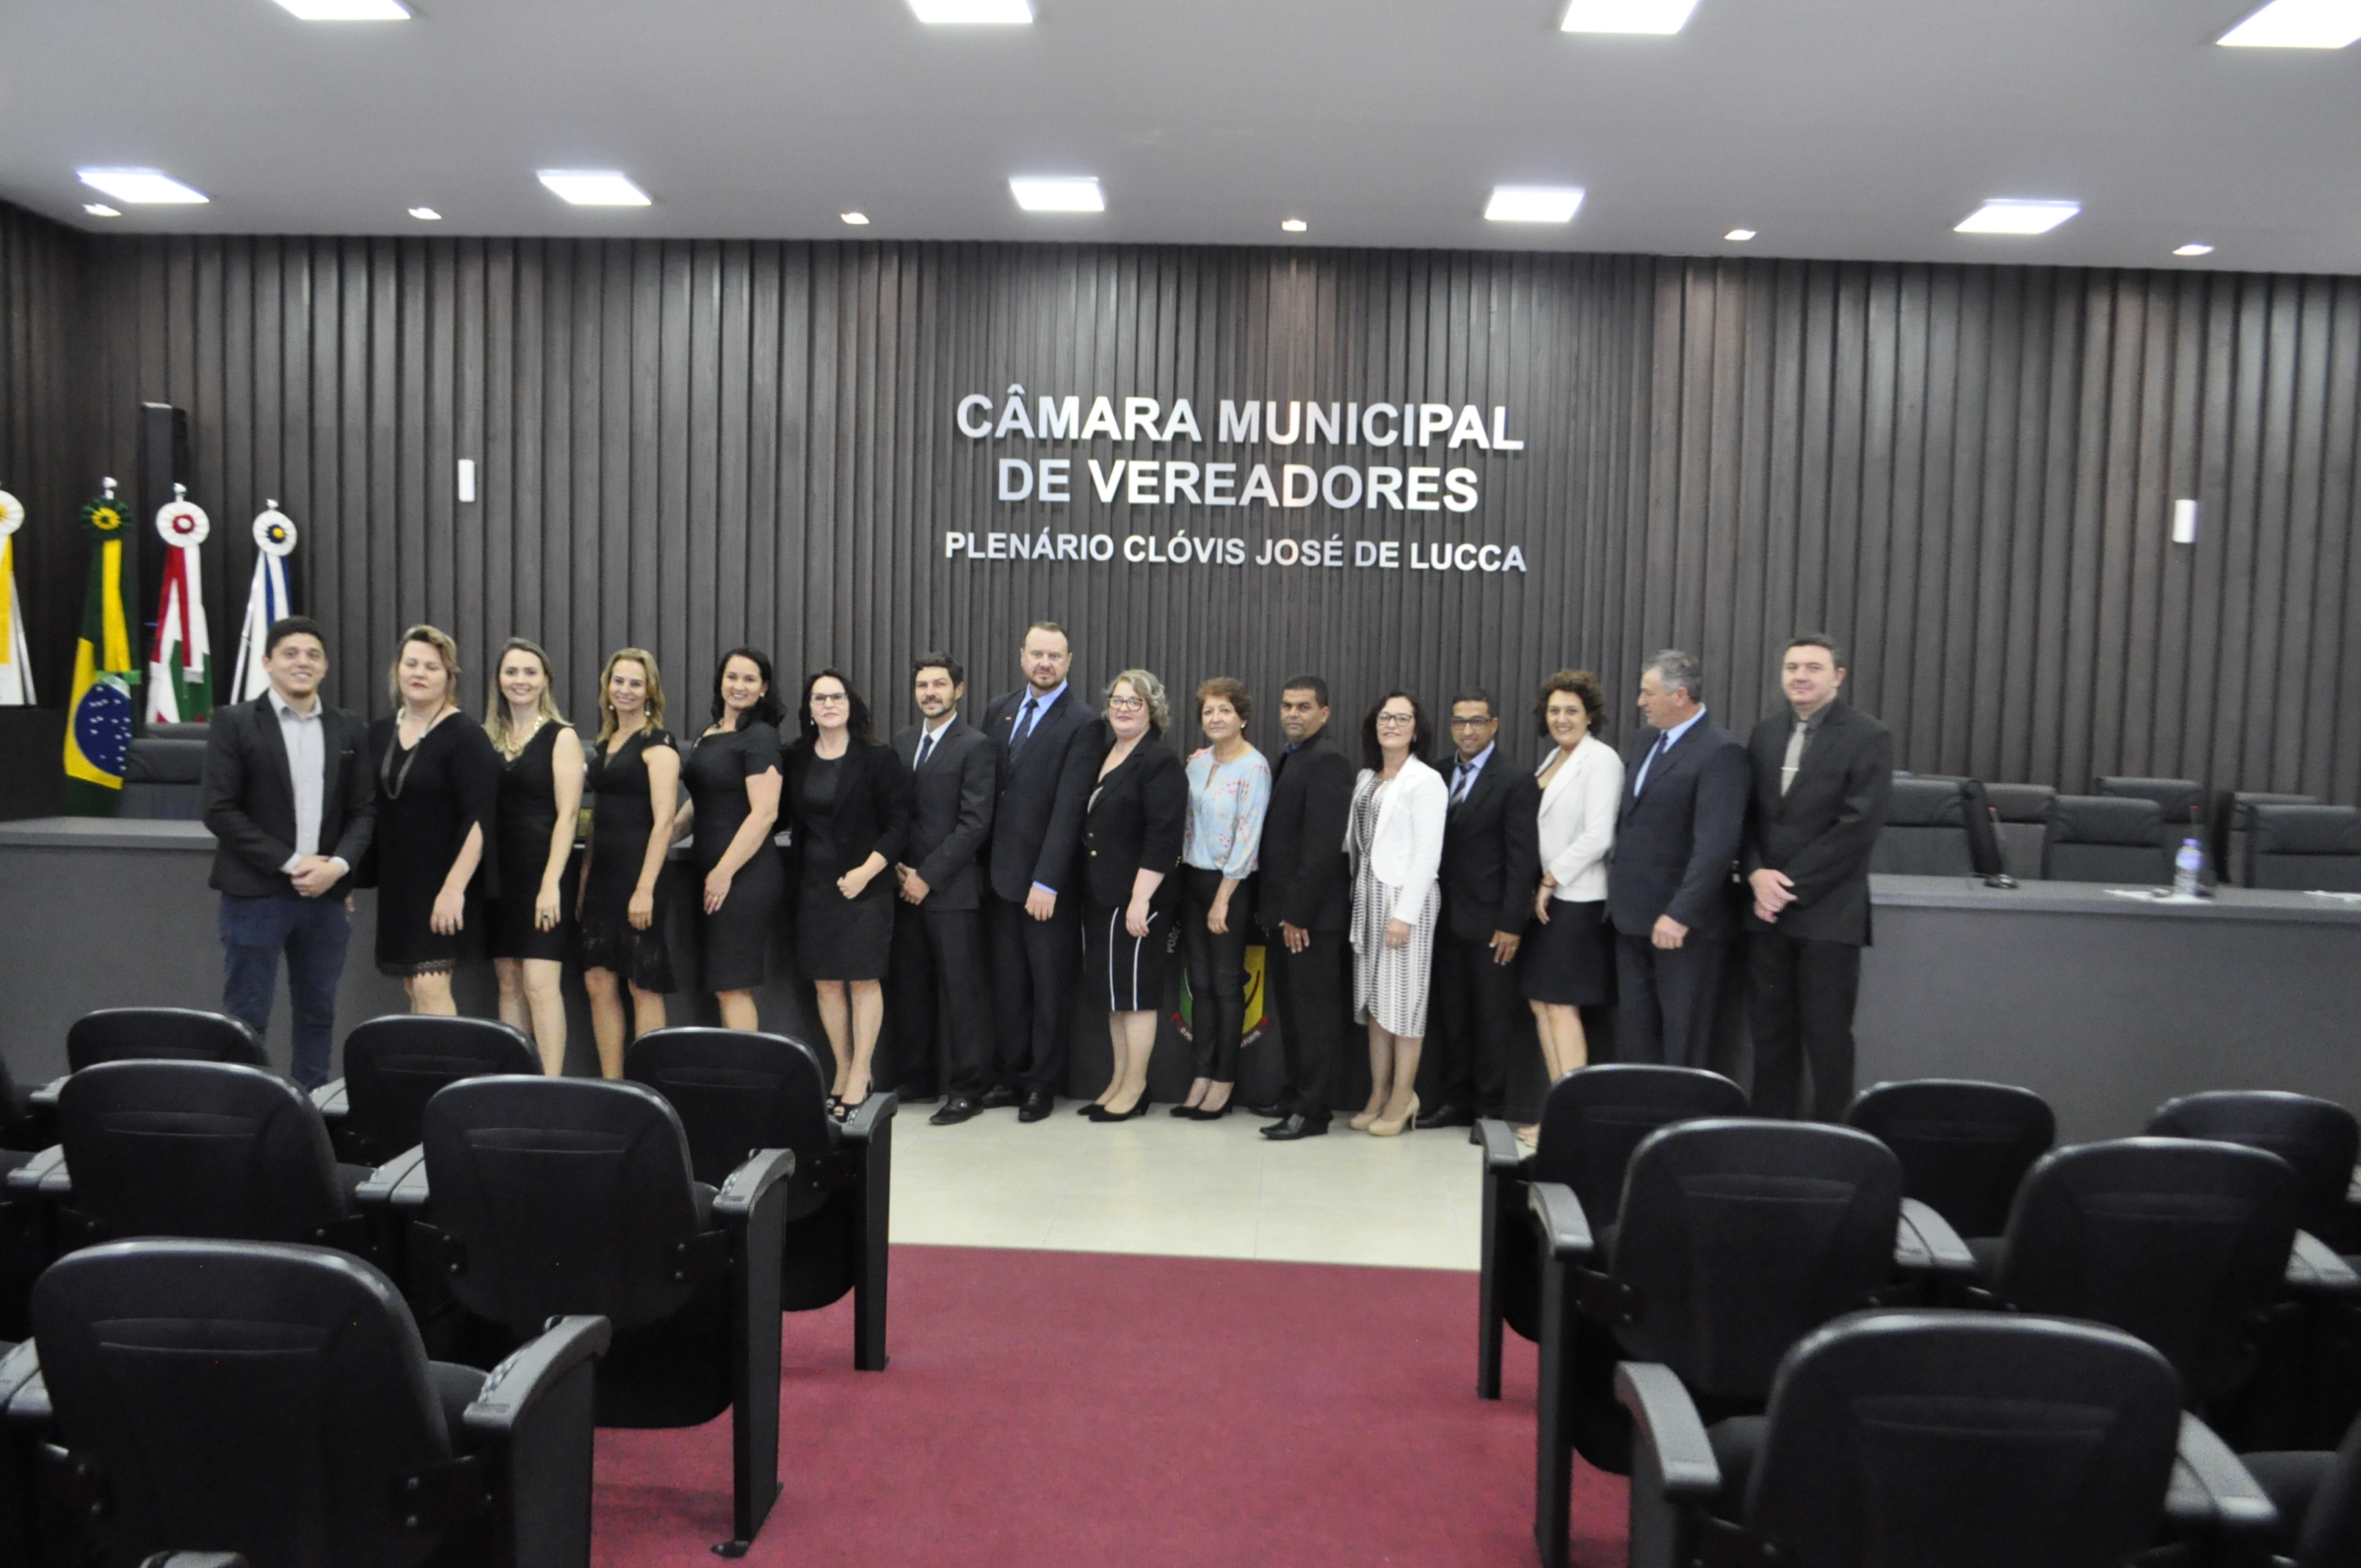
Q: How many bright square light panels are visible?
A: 9